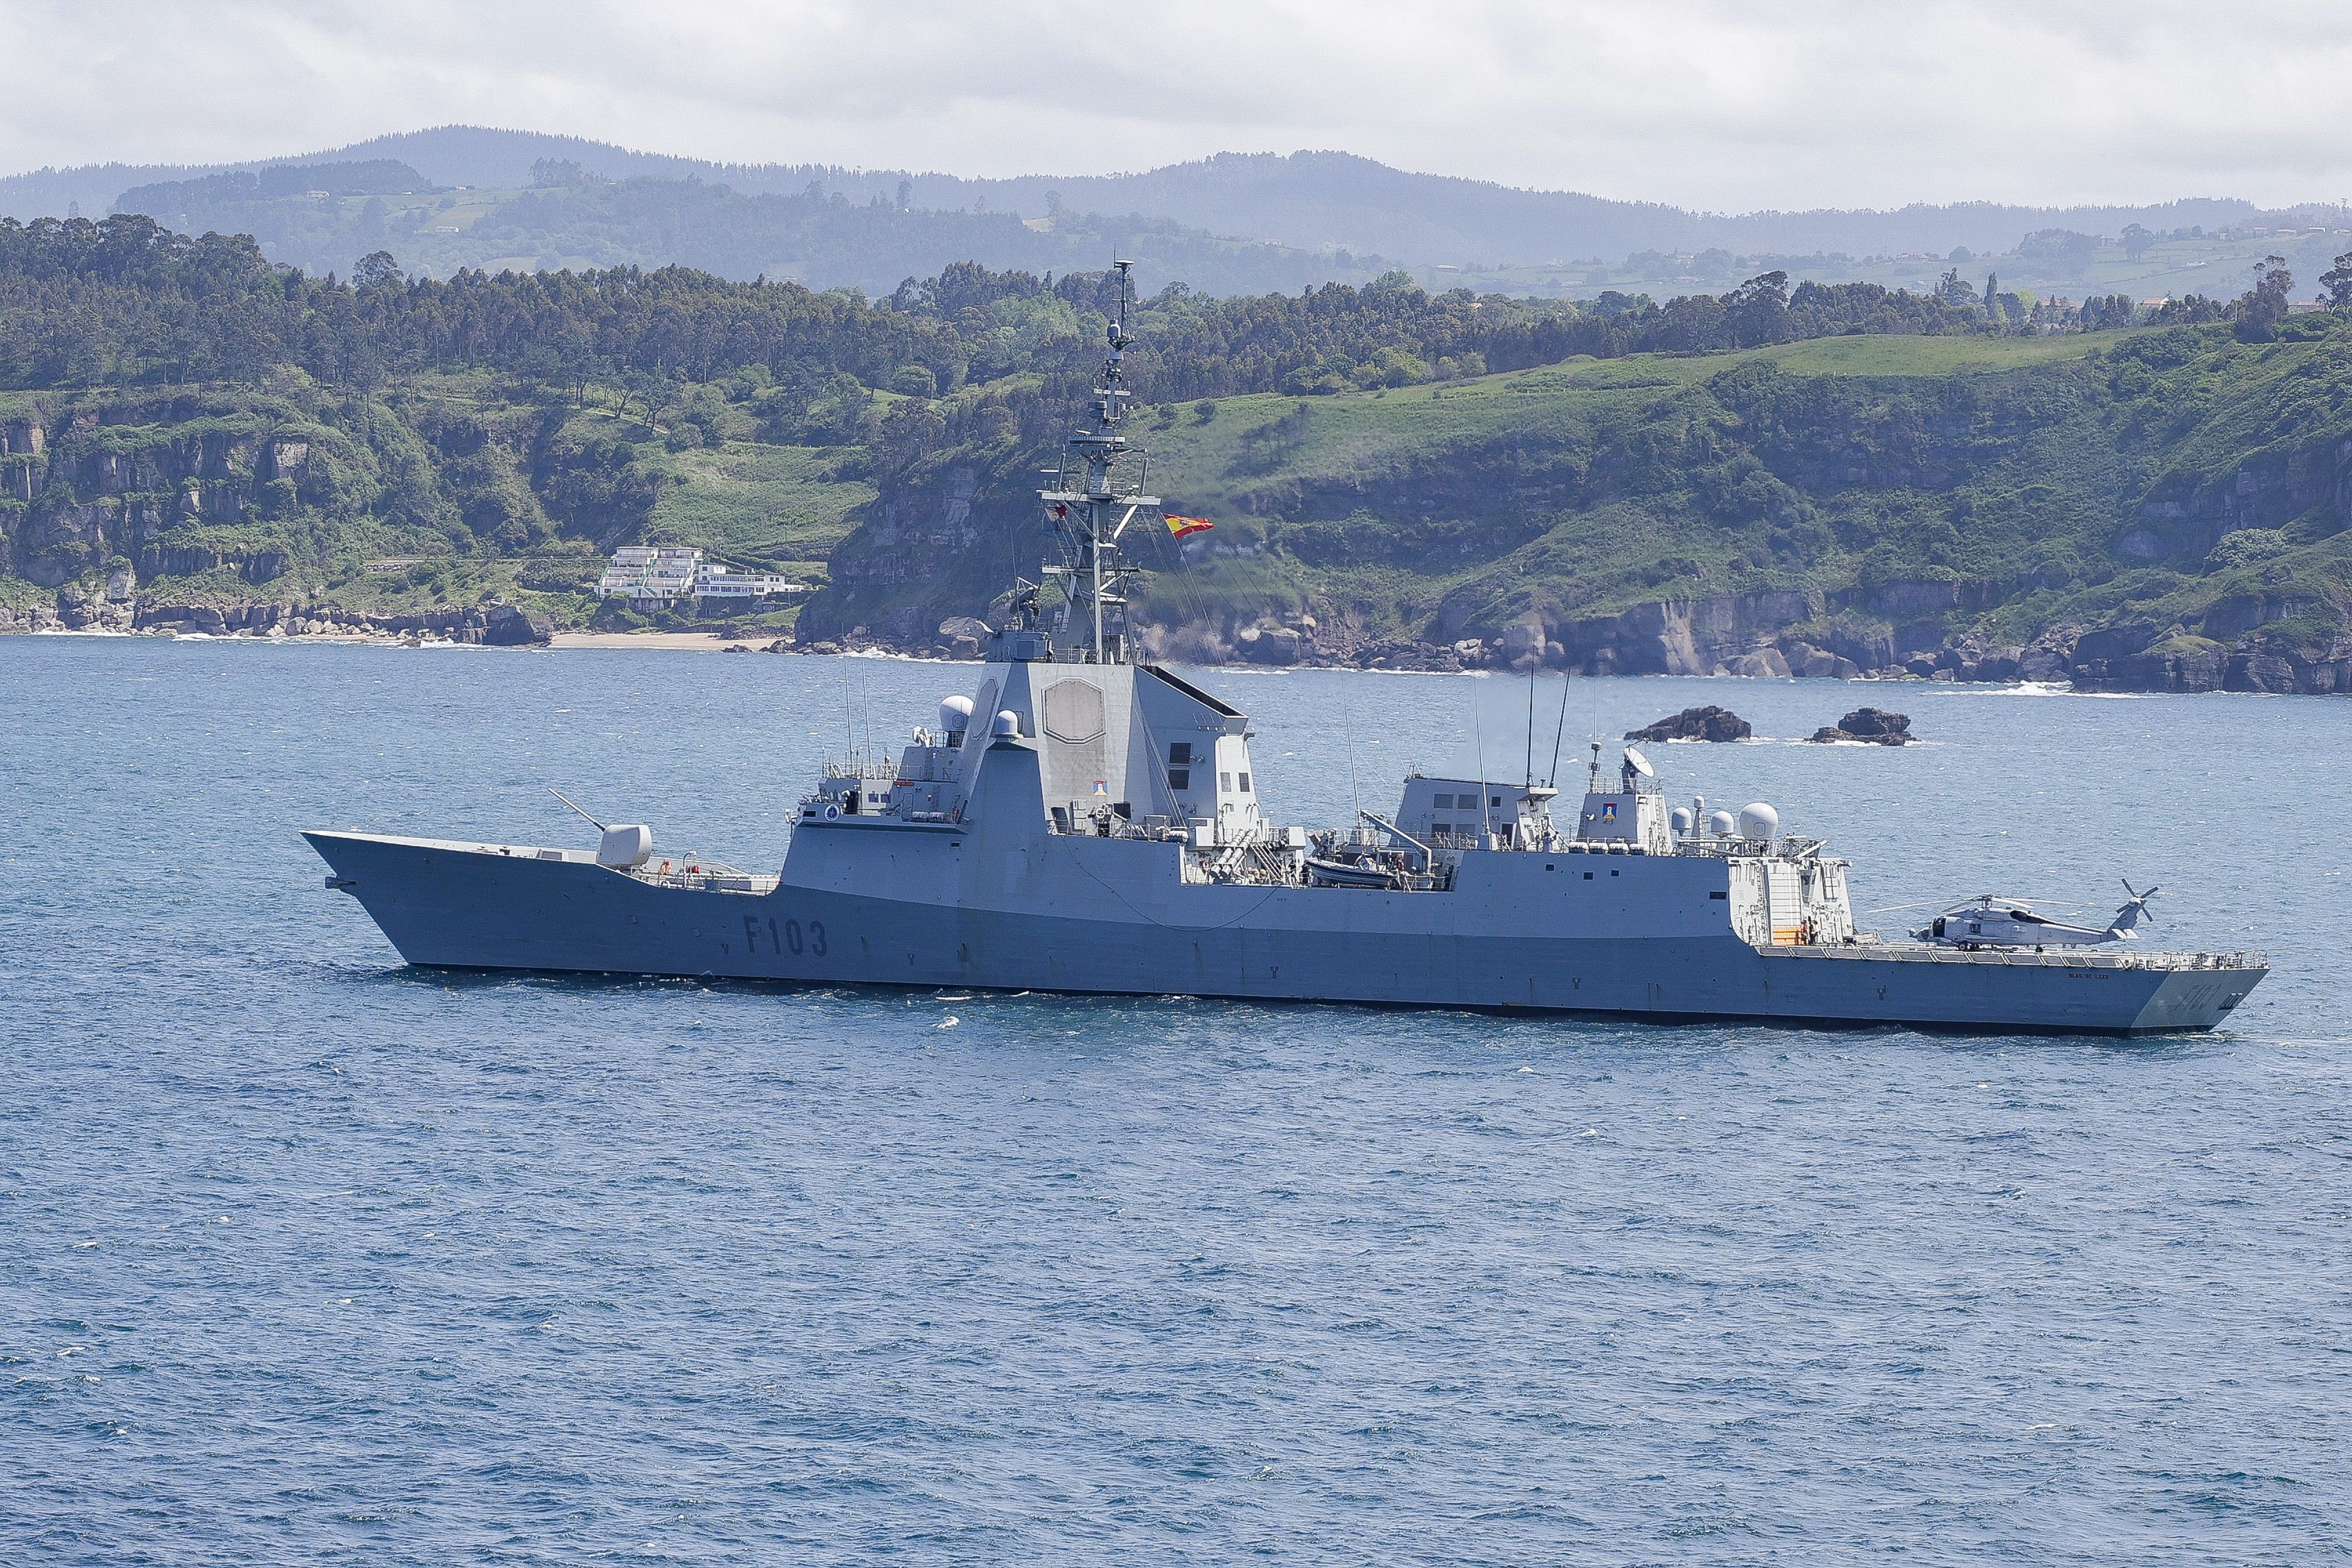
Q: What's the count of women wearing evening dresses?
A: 0